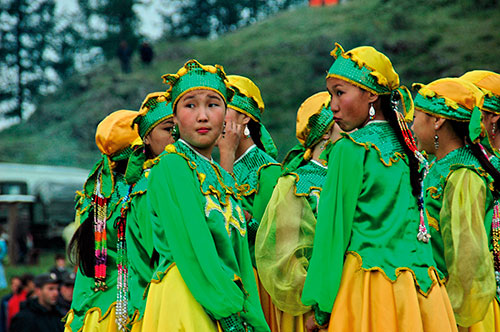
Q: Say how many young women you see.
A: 8